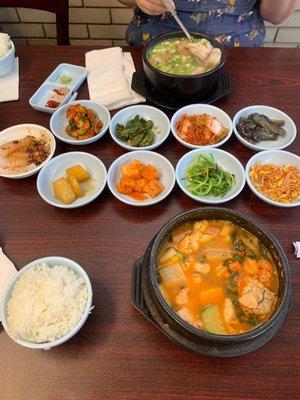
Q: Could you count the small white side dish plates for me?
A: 9